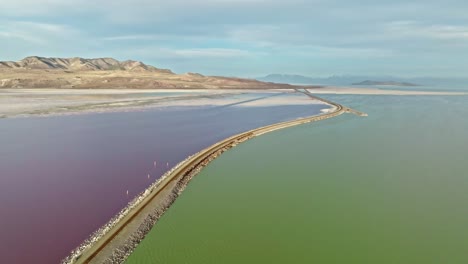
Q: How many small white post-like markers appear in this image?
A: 4